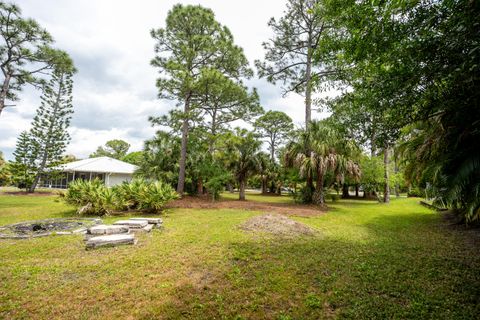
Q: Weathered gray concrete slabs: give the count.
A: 4